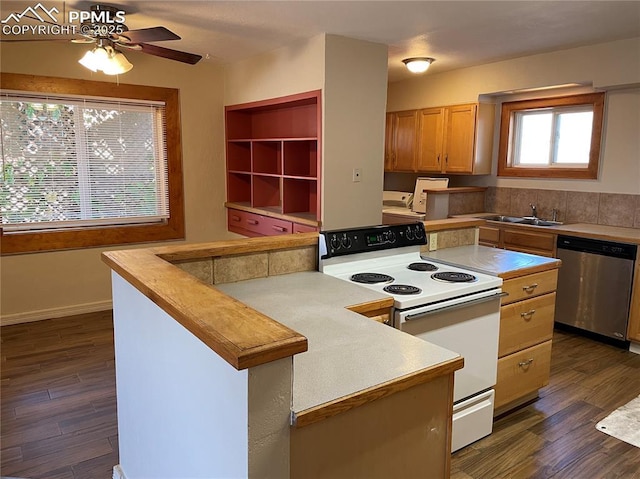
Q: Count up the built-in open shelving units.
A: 1